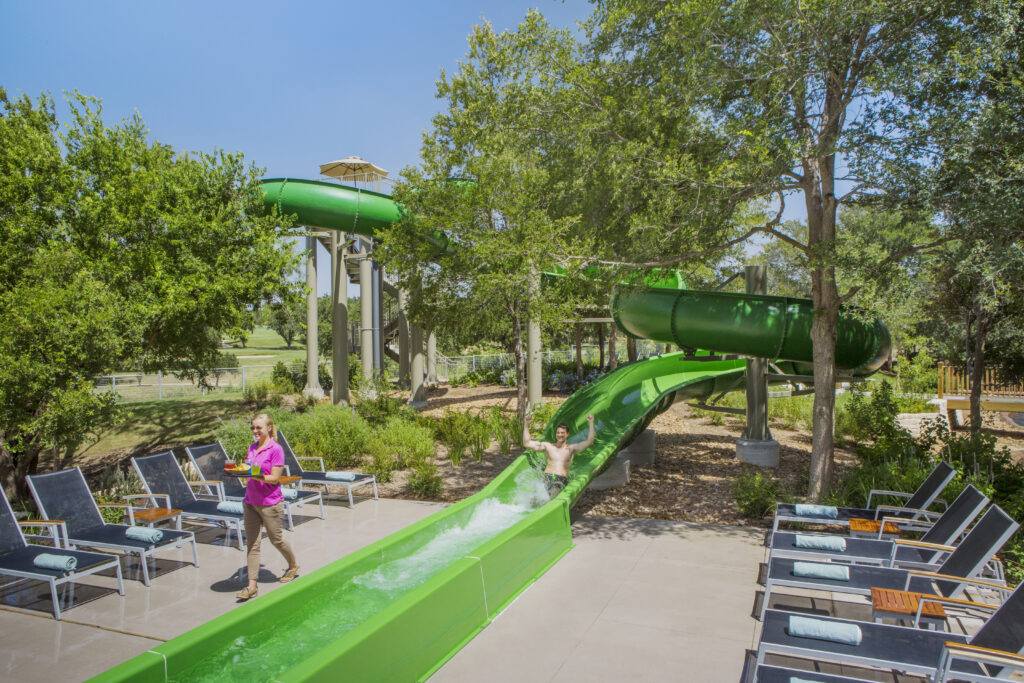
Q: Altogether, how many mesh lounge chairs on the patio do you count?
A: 10